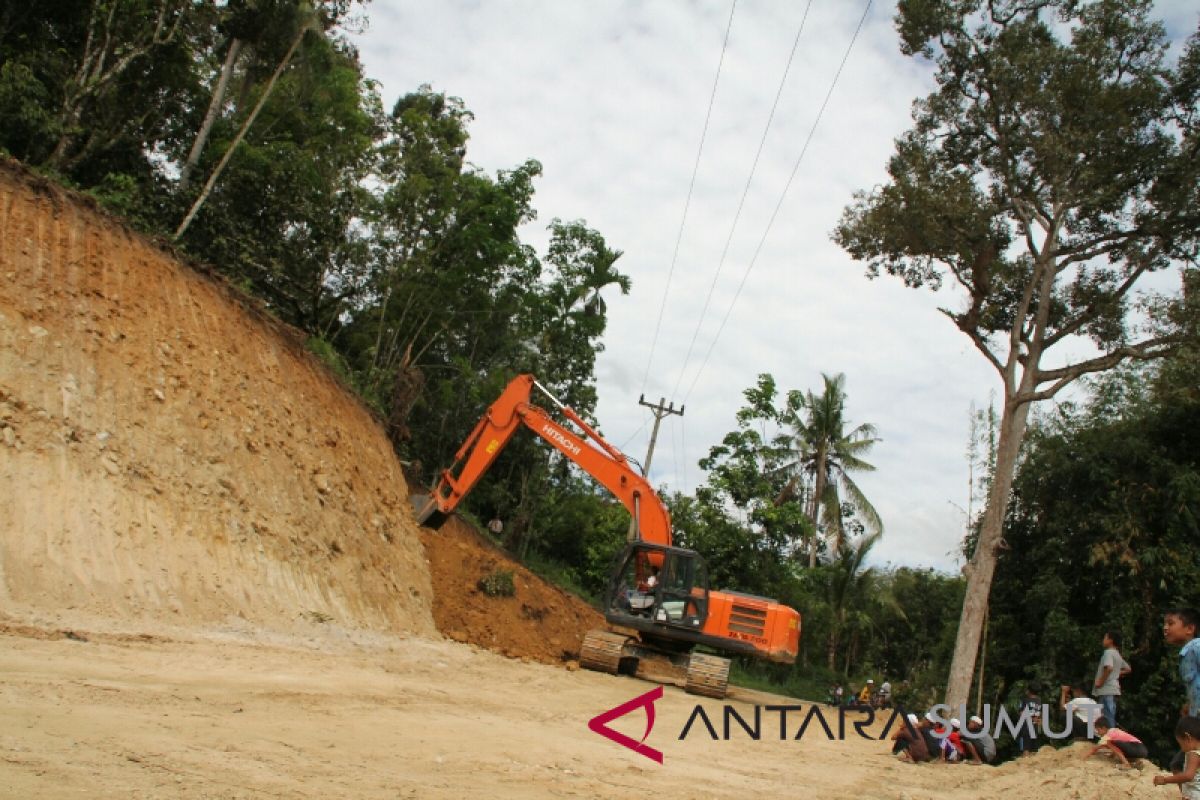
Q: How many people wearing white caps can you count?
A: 5